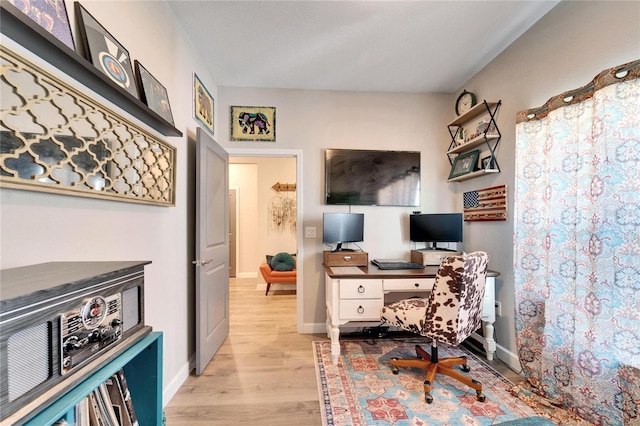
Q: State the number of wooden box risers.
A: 2